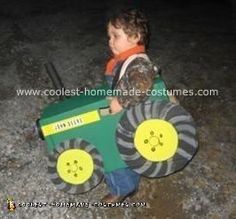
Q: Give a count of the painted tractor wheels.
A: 2